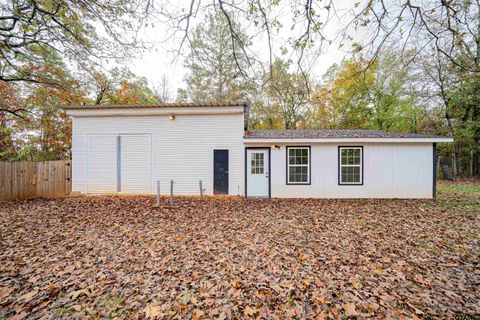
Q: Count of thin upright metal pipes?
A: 3